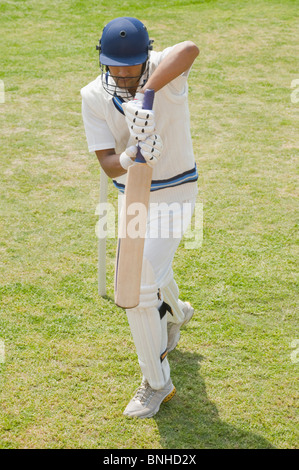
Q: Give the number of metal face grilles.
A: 1